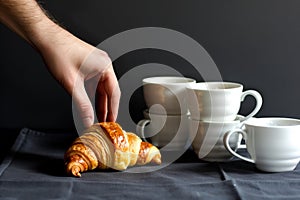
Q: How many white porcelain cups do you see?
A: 5